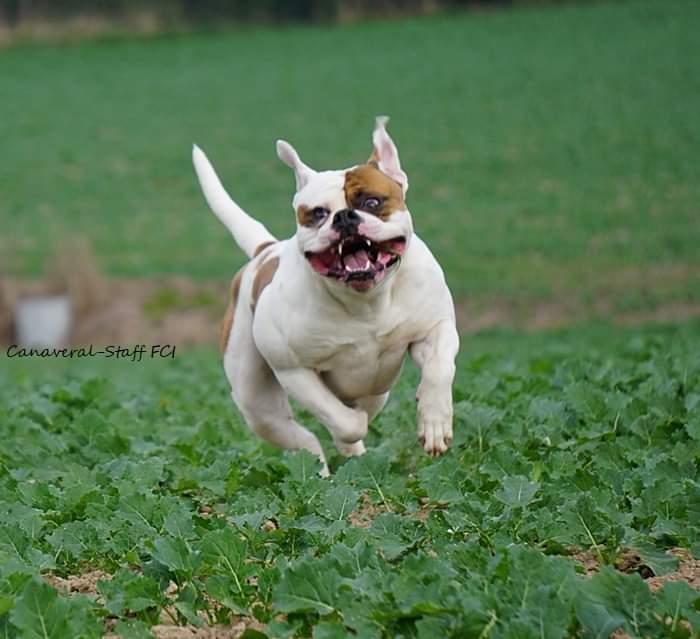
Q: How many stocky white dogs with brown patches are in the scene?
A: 1